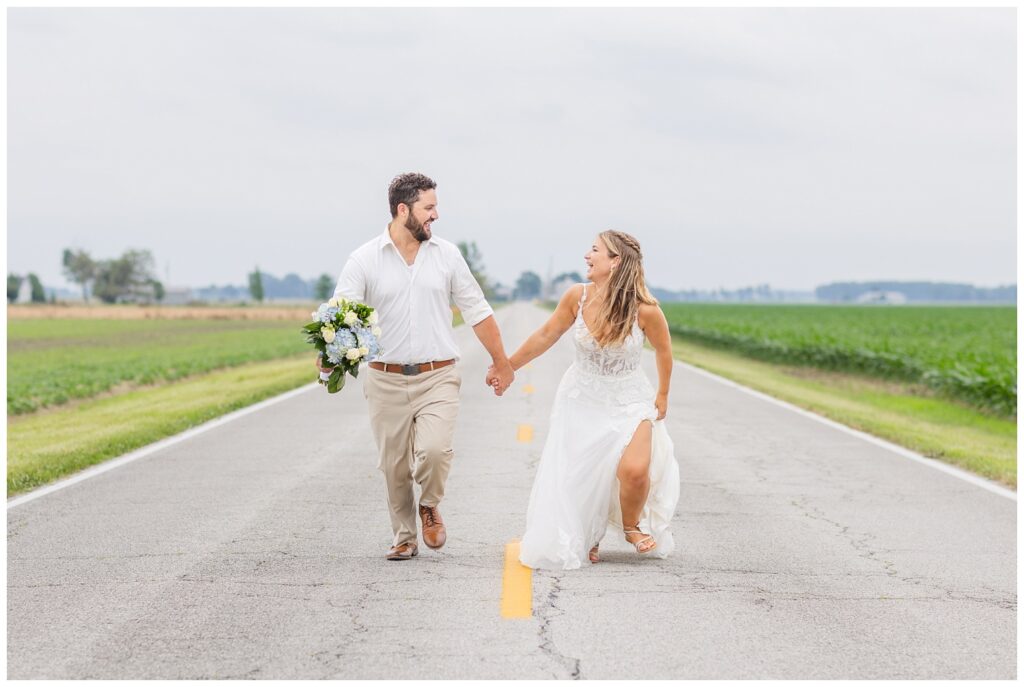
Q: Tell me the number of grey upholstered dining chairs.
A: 0